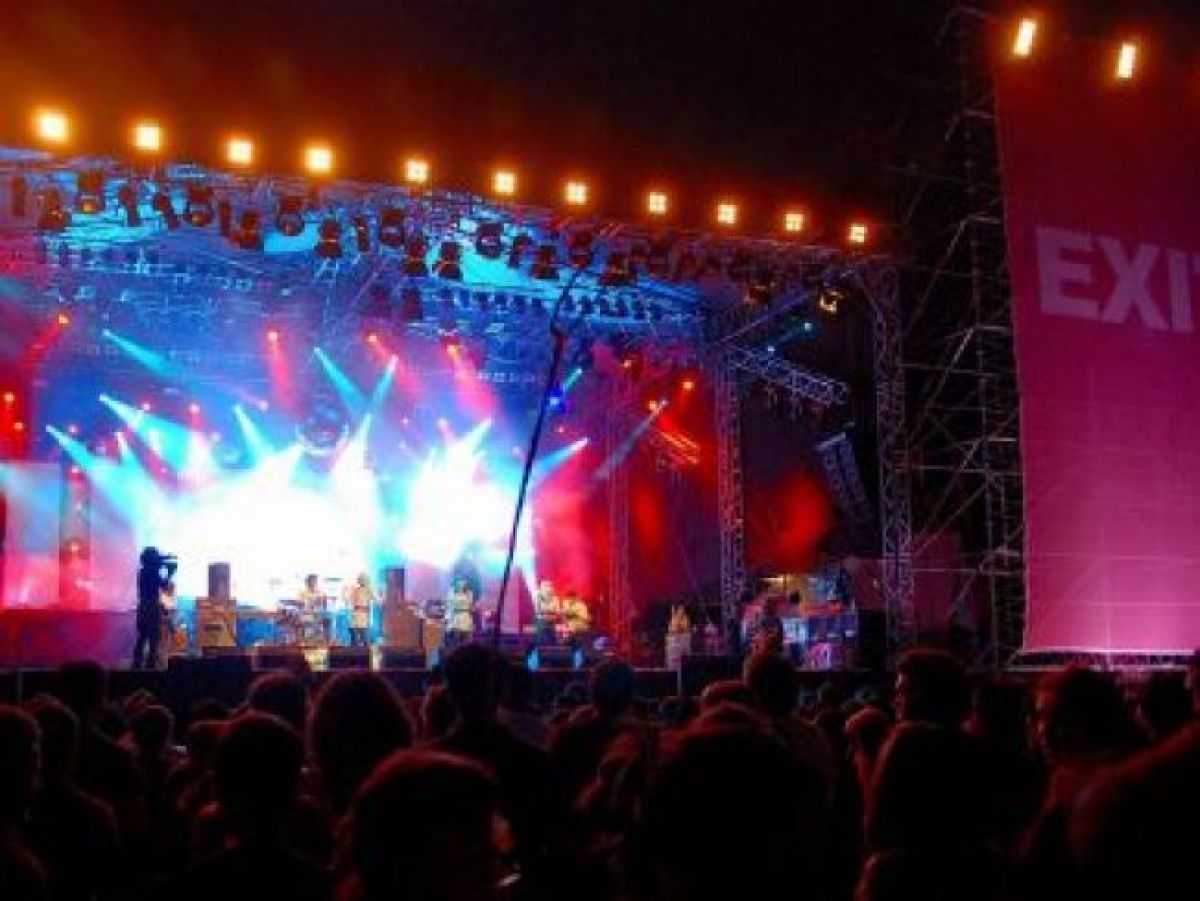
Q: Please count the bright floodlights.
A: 13